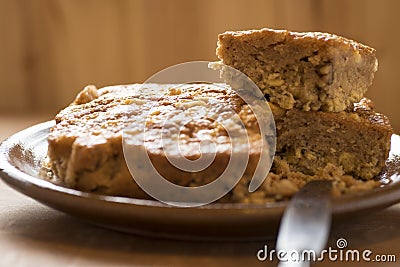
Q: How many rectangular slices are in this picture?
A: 2